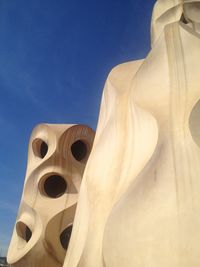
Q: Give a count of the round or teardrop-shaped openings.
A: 5